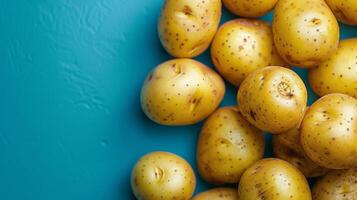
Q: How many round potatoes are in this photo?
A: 15